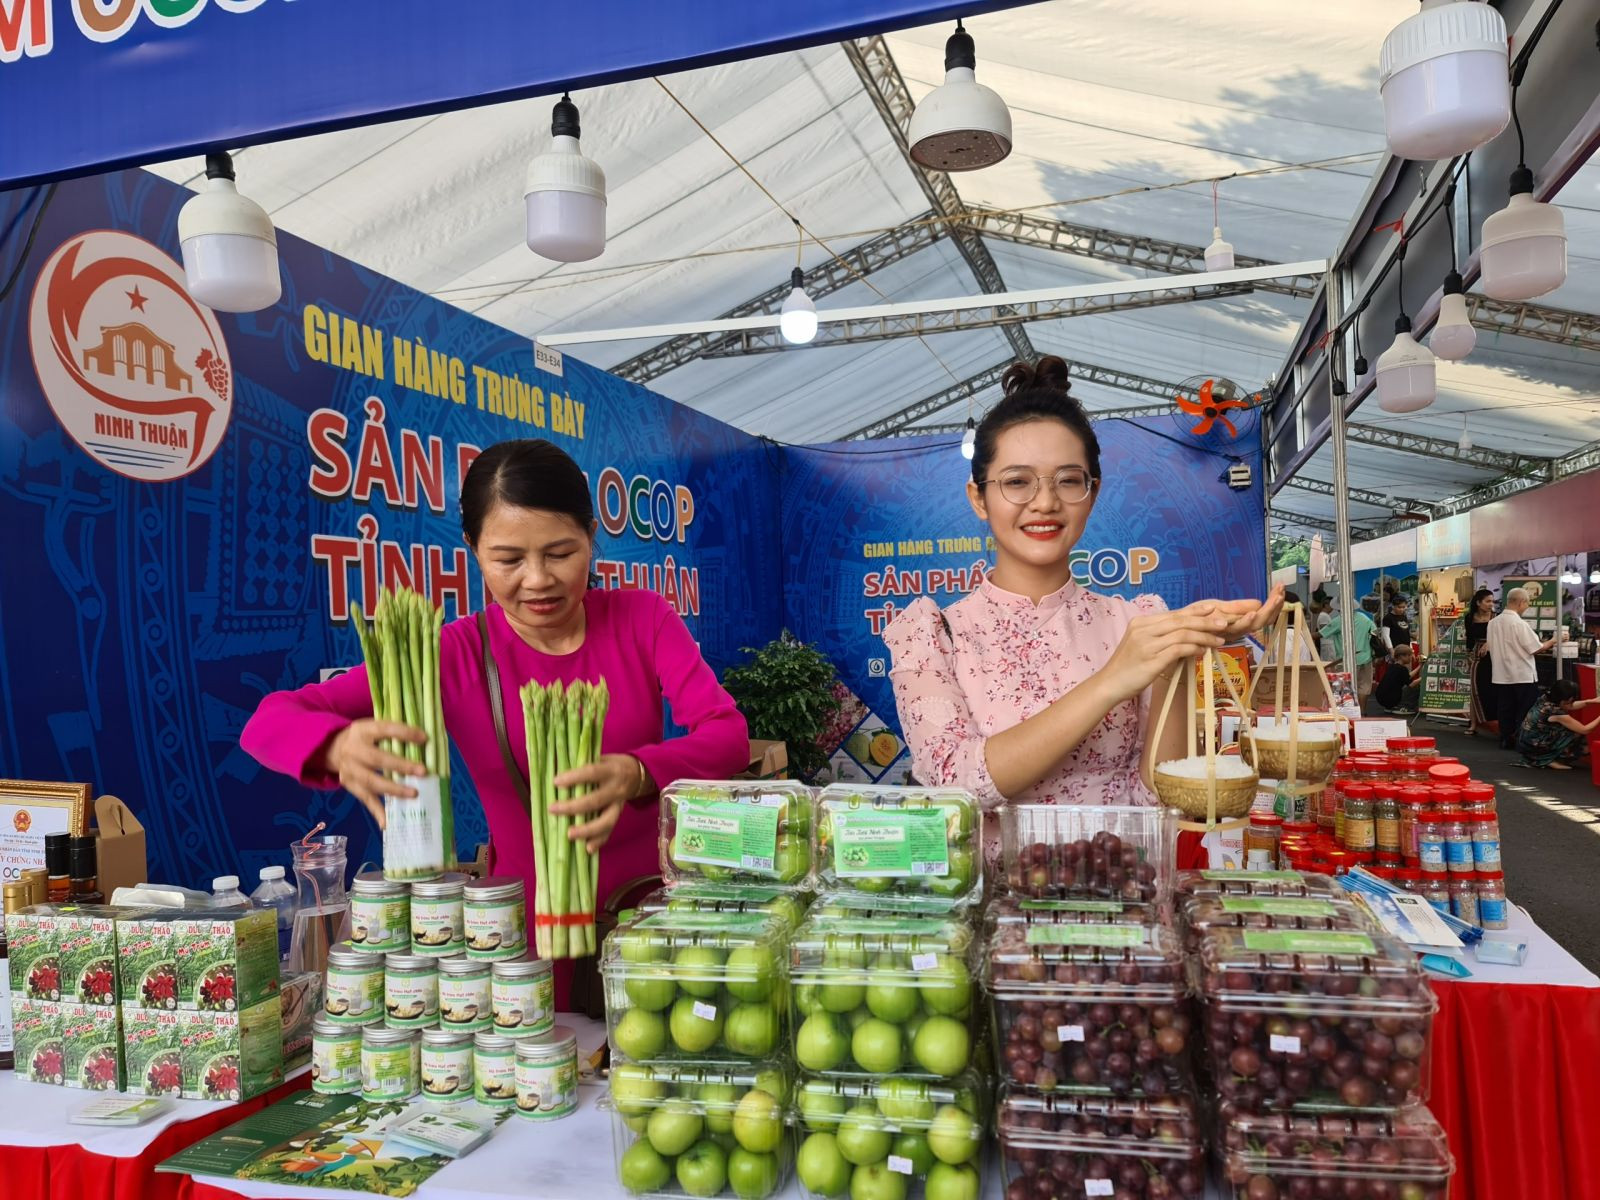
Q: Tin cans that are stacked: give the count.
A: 12